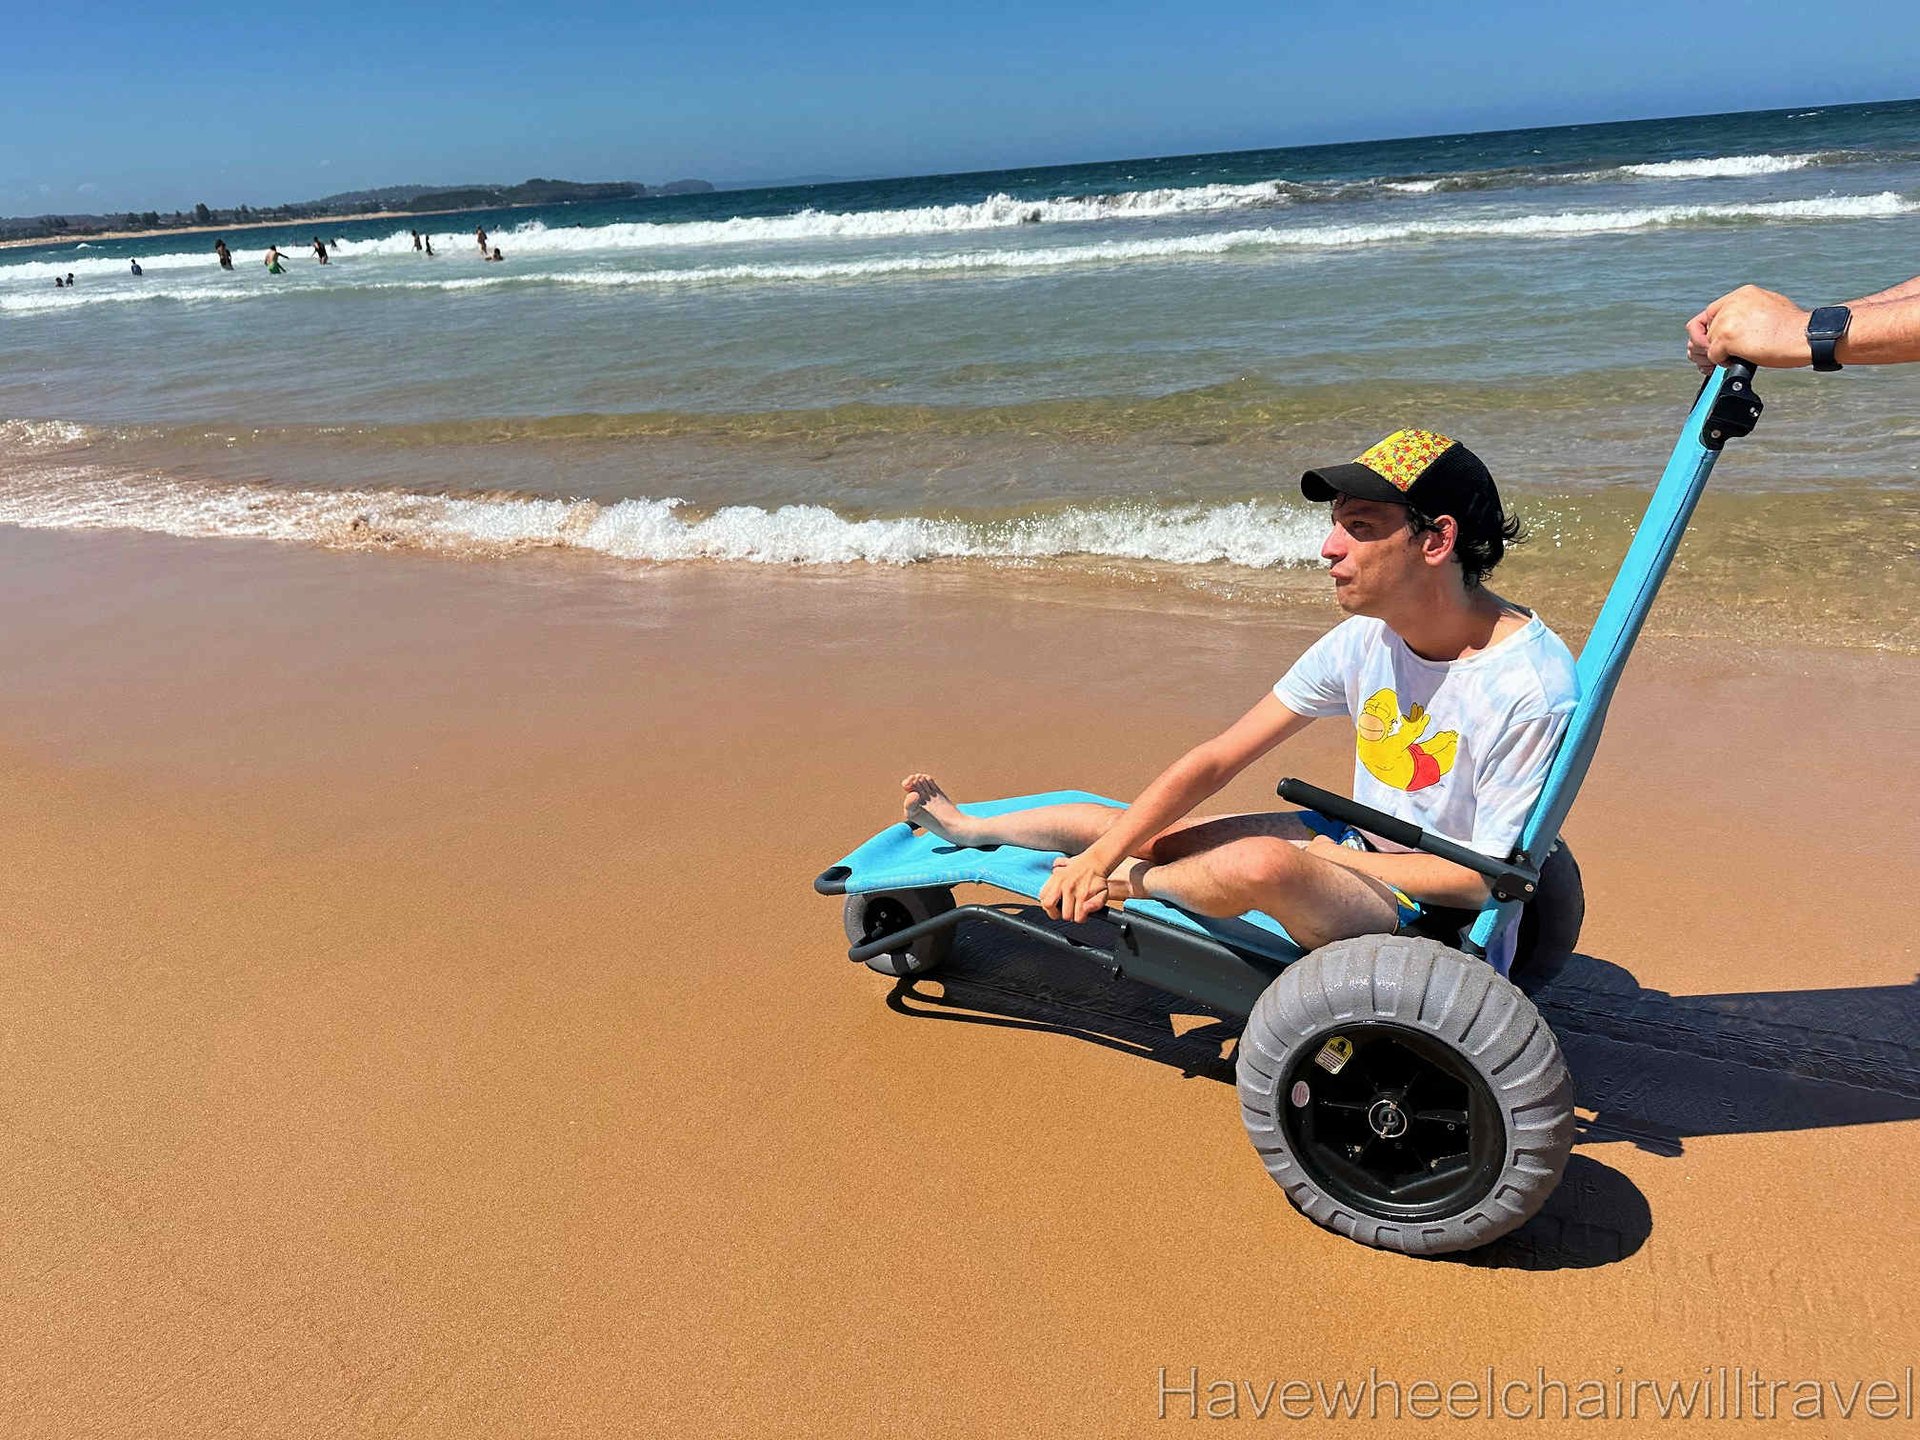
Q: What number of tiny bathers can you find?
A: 11